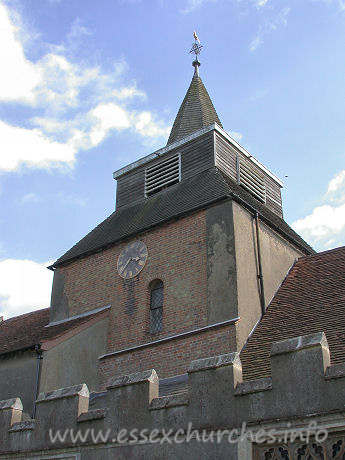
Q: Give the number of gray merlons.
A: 5